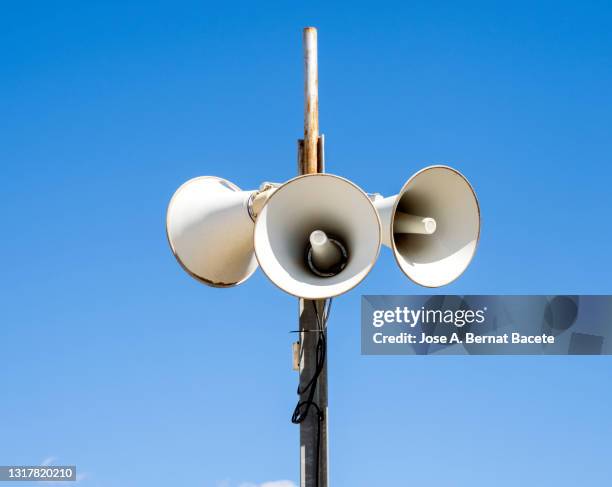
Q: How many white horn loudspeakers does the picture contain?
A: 3